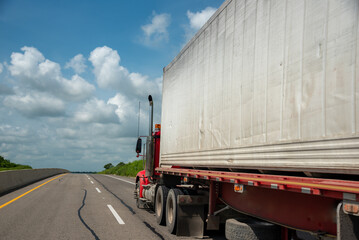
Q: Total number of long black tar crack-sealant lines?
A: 2